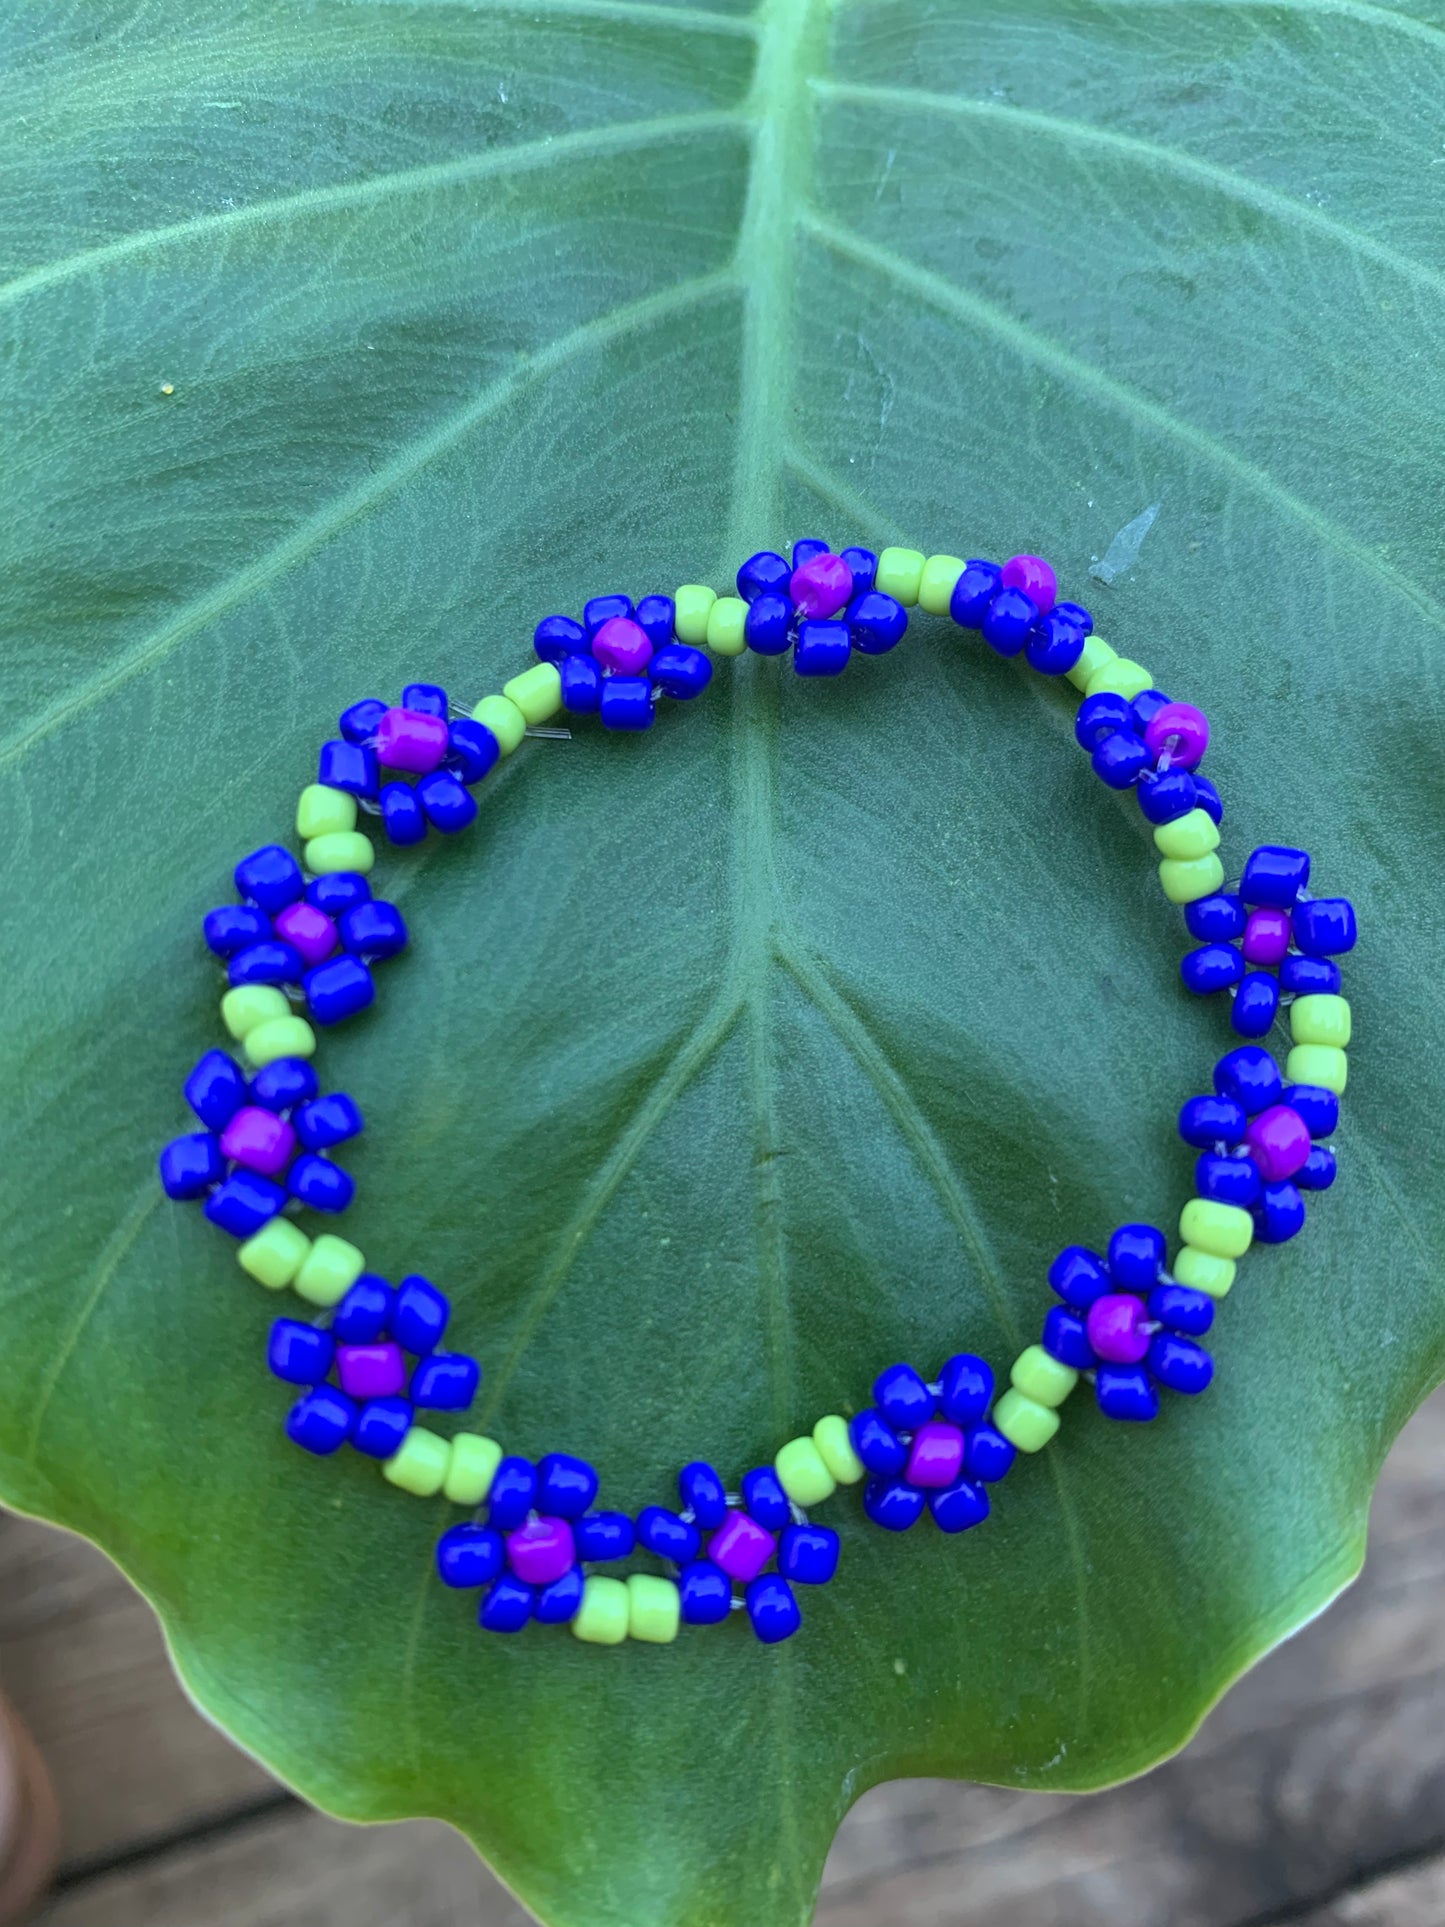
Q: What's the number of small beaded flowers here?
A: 14